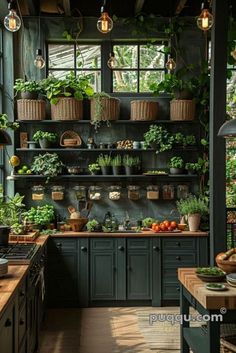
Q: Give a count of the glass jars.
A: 9